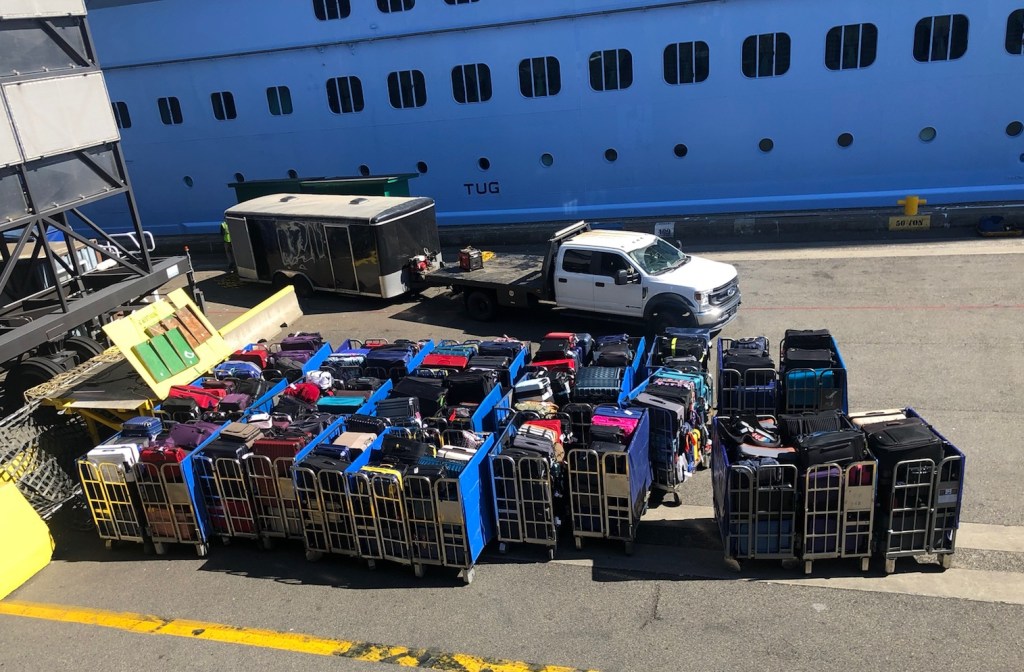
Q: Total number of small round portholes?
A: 13